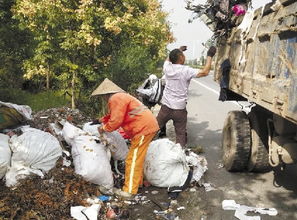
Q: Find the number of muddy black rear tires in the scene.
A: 2